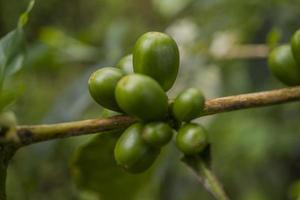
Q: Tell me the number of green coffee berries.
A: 10